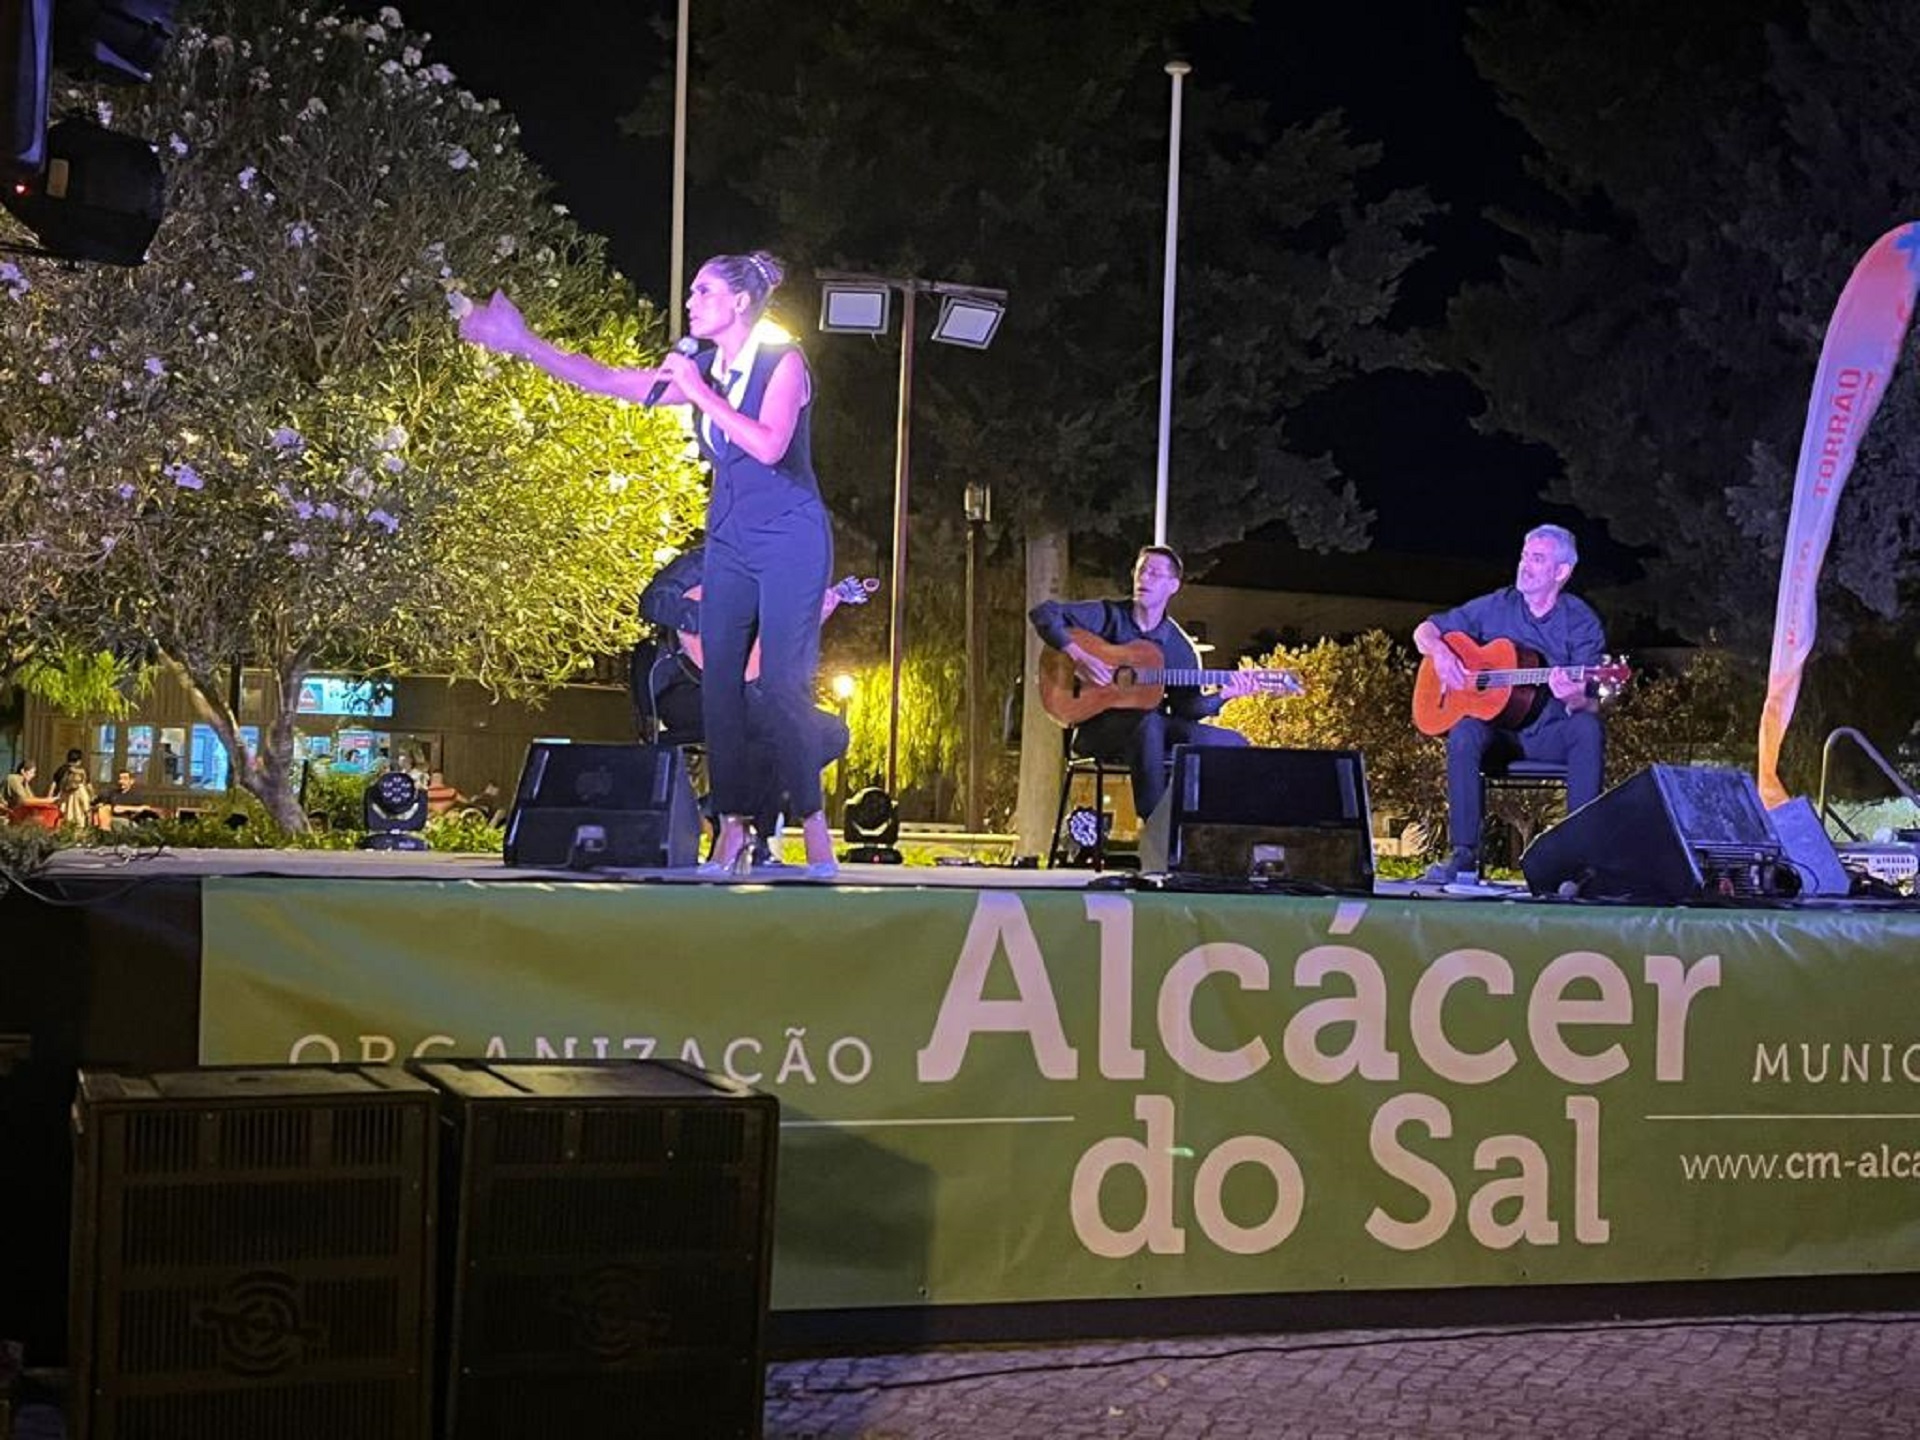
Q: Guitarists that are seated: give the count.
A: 3